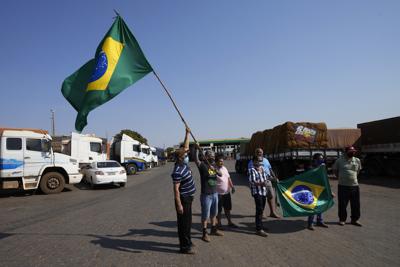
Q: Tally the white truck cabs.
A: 5